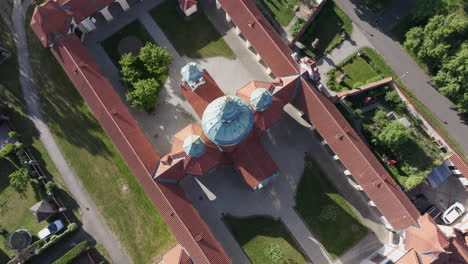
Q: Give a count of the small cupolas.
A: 3